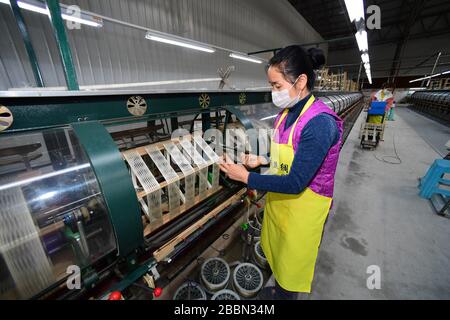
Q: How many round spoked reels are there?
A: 5